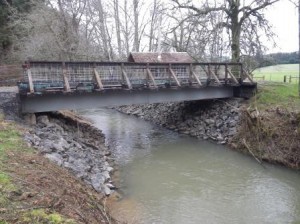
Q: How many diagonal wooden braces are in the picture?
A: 10